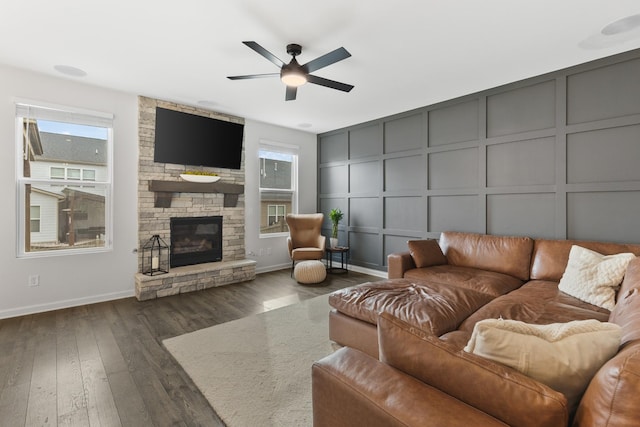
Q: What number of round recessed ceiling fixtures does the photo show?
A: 4